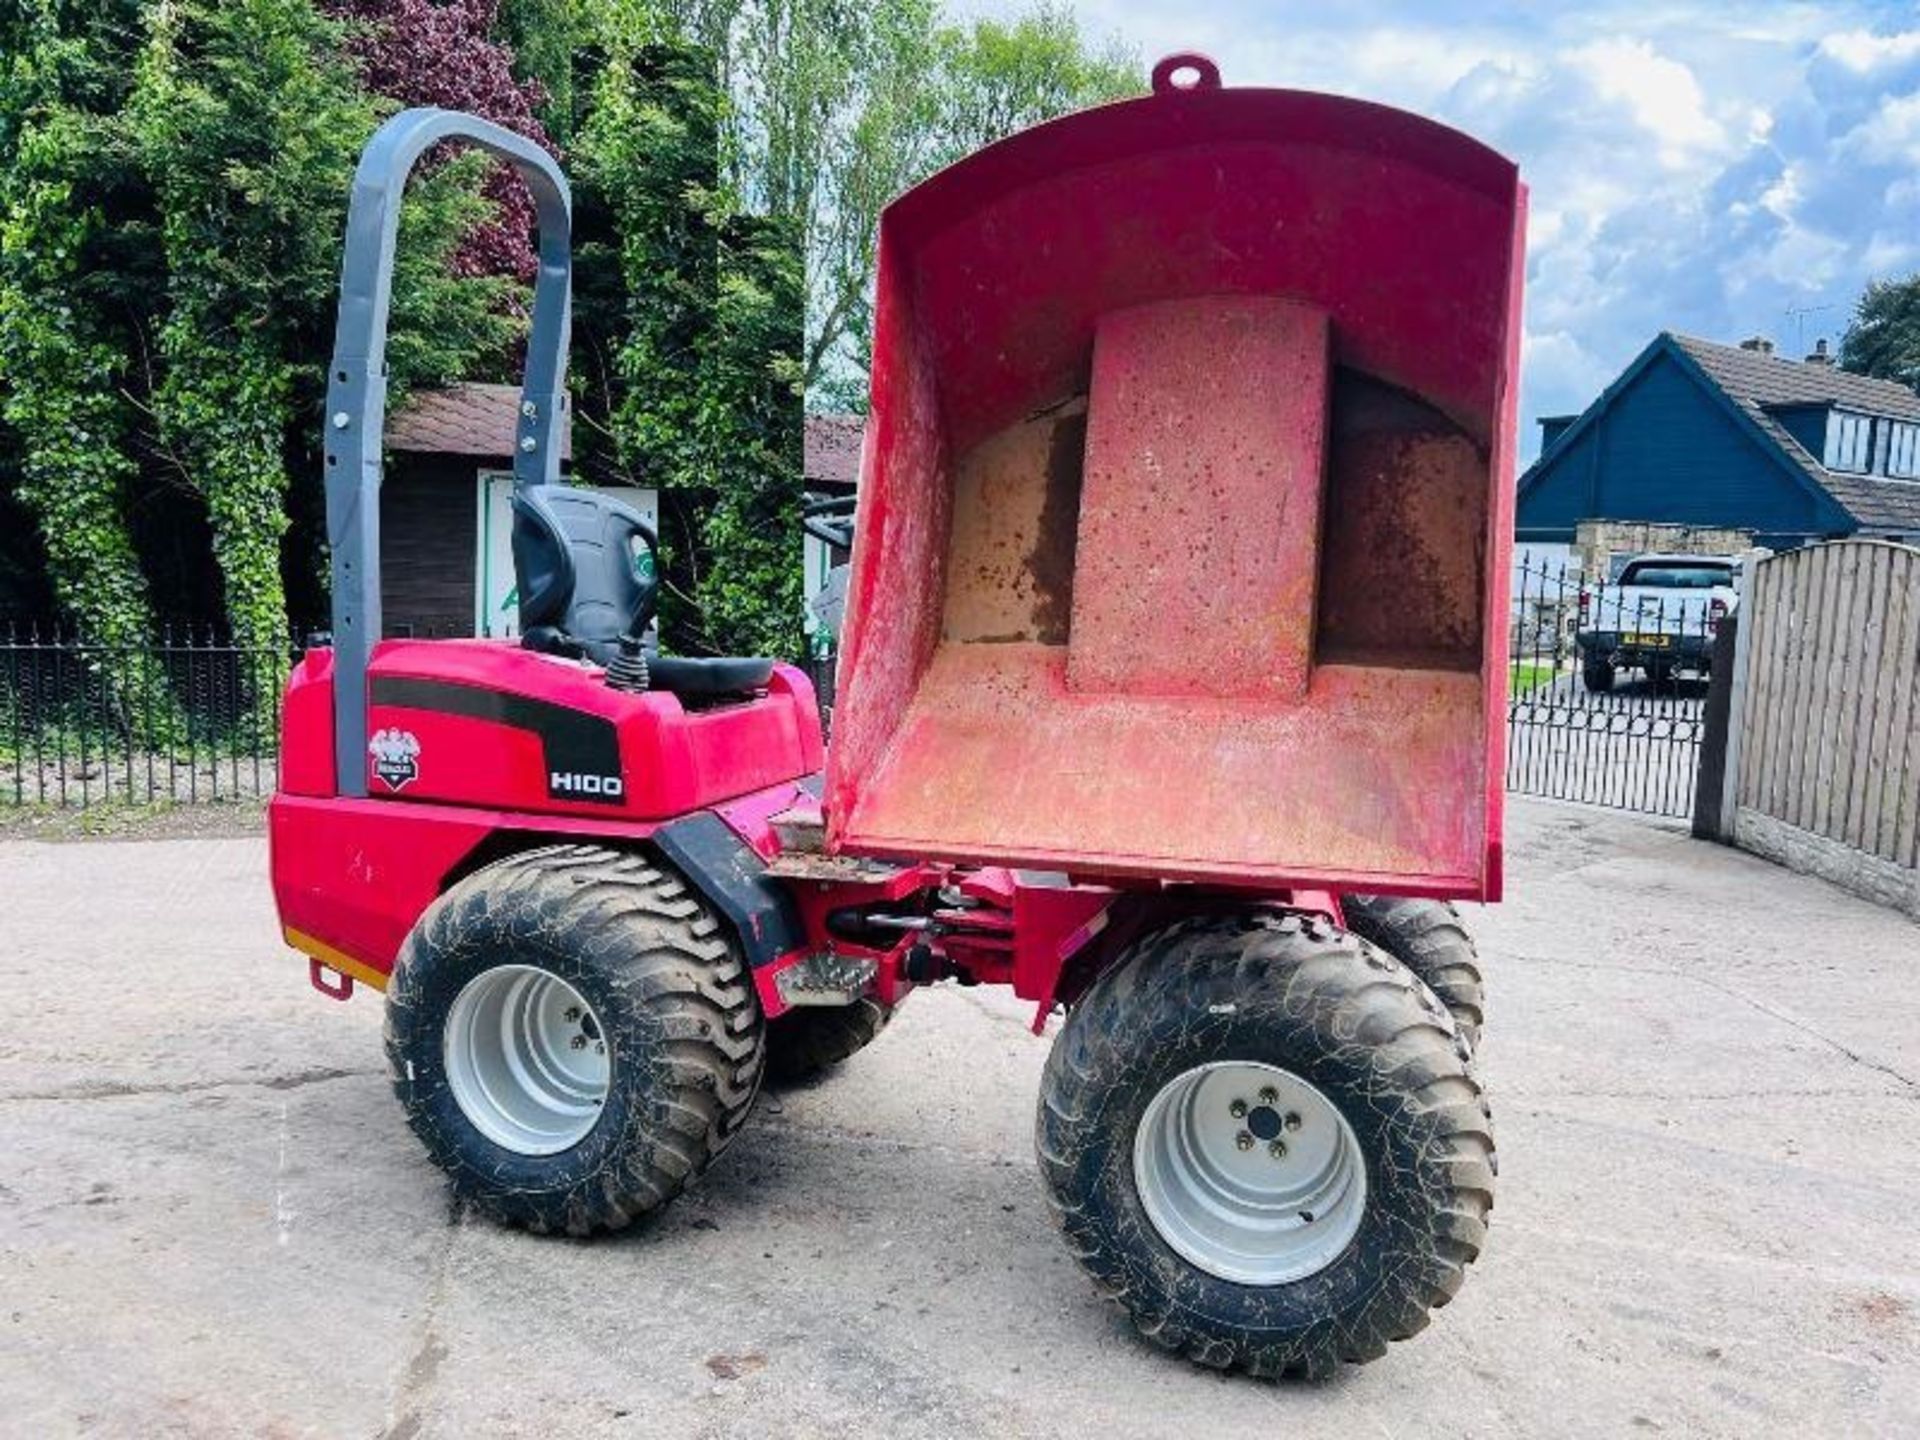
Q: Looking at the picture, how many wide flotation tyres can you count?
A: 4